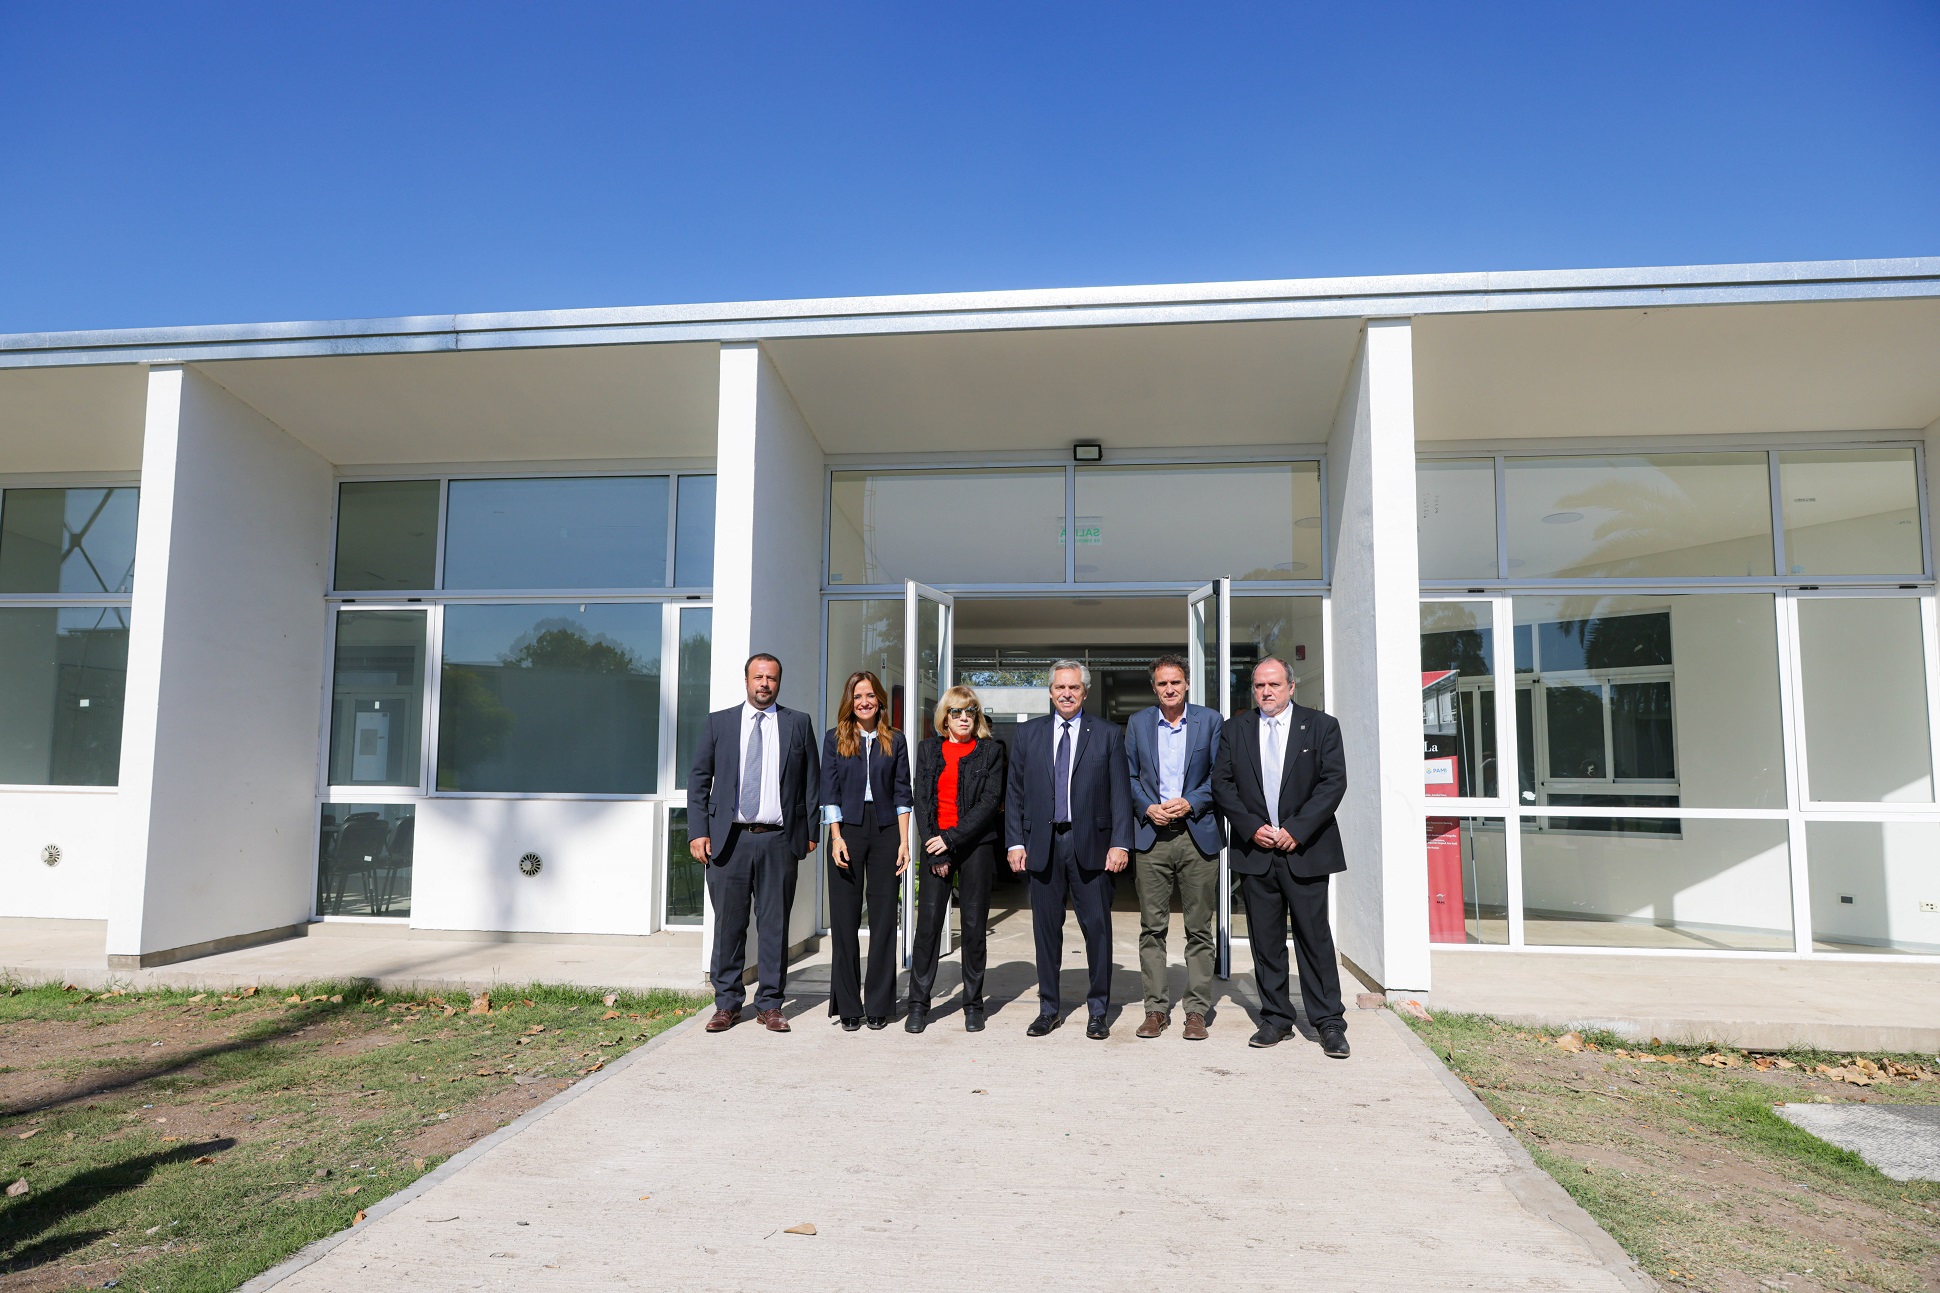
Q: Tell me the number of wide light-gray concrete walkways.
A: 1